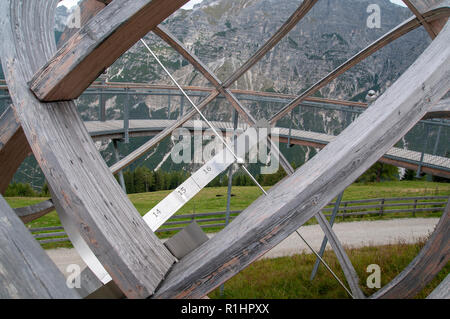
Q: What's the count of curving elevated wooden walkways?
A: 1